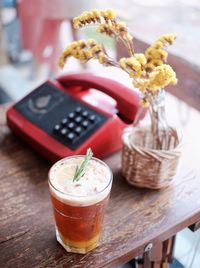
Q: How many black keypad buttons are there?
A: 12